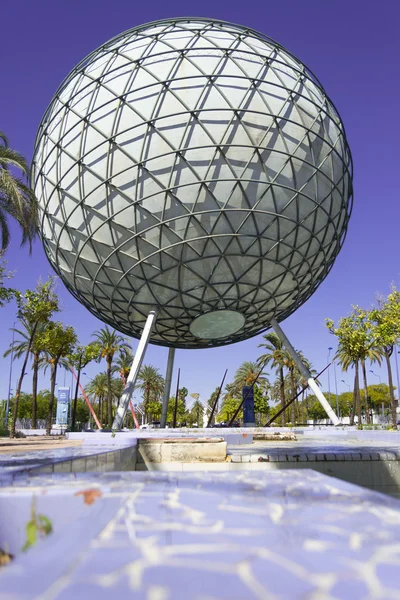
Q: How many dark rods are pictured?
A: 4